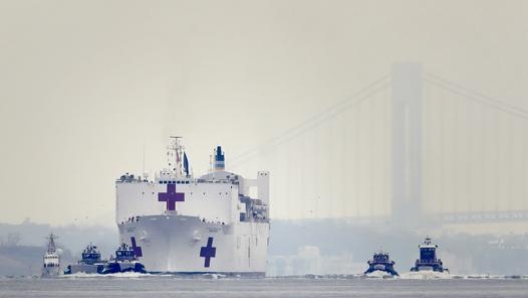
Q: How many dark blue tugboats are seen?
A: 4